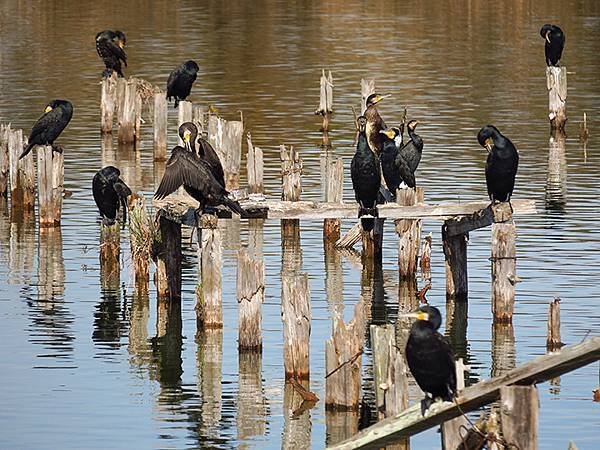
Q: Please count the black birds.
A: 12